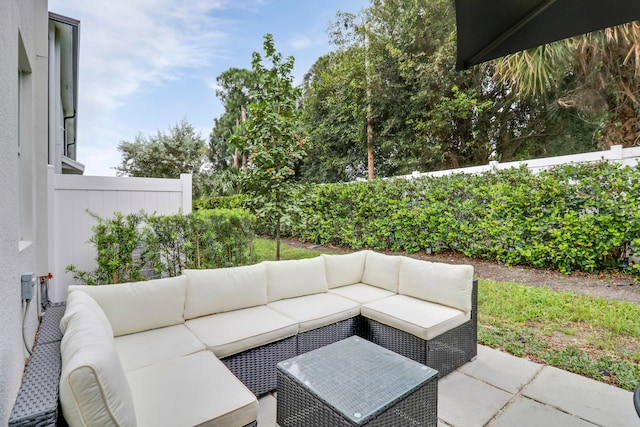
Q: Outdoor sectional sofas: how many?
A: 1